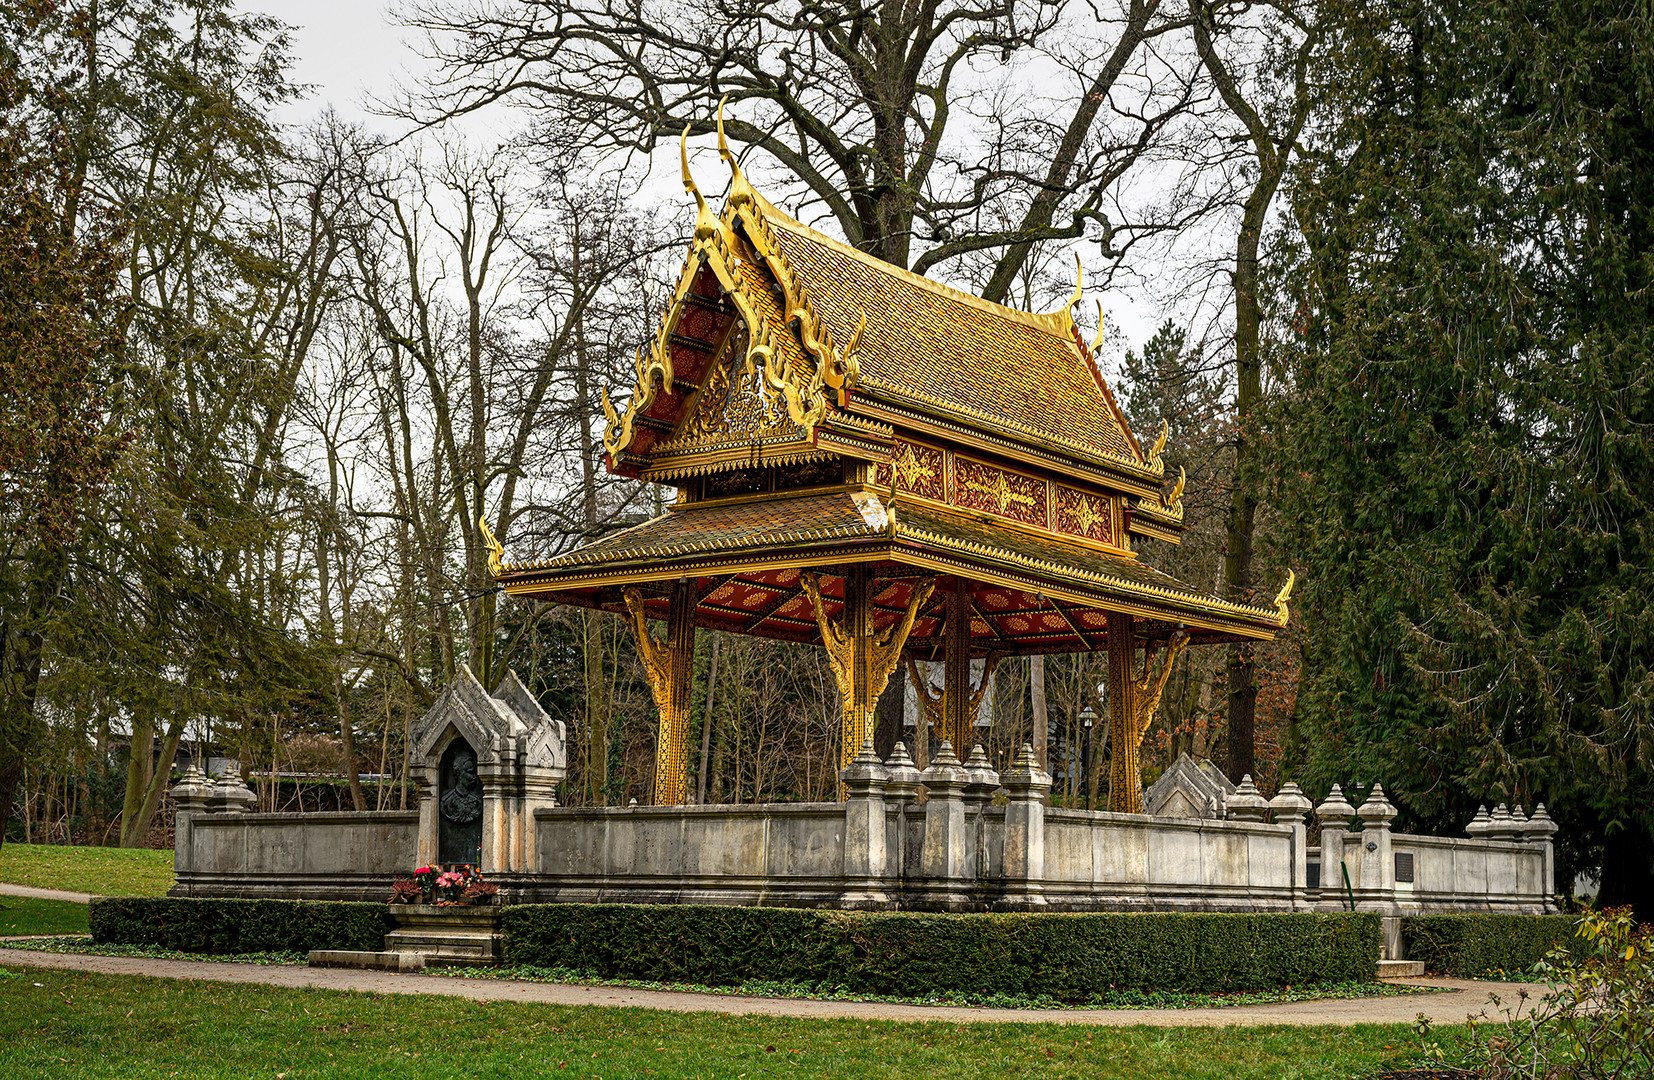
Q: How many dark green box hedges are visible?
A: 3